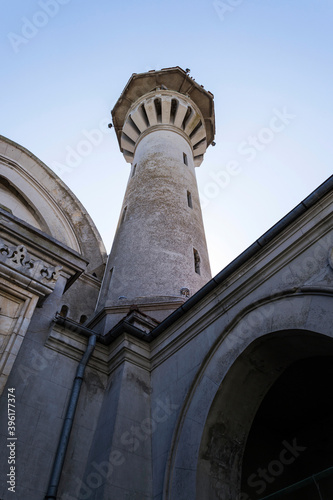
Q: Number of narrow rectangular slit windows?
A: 6